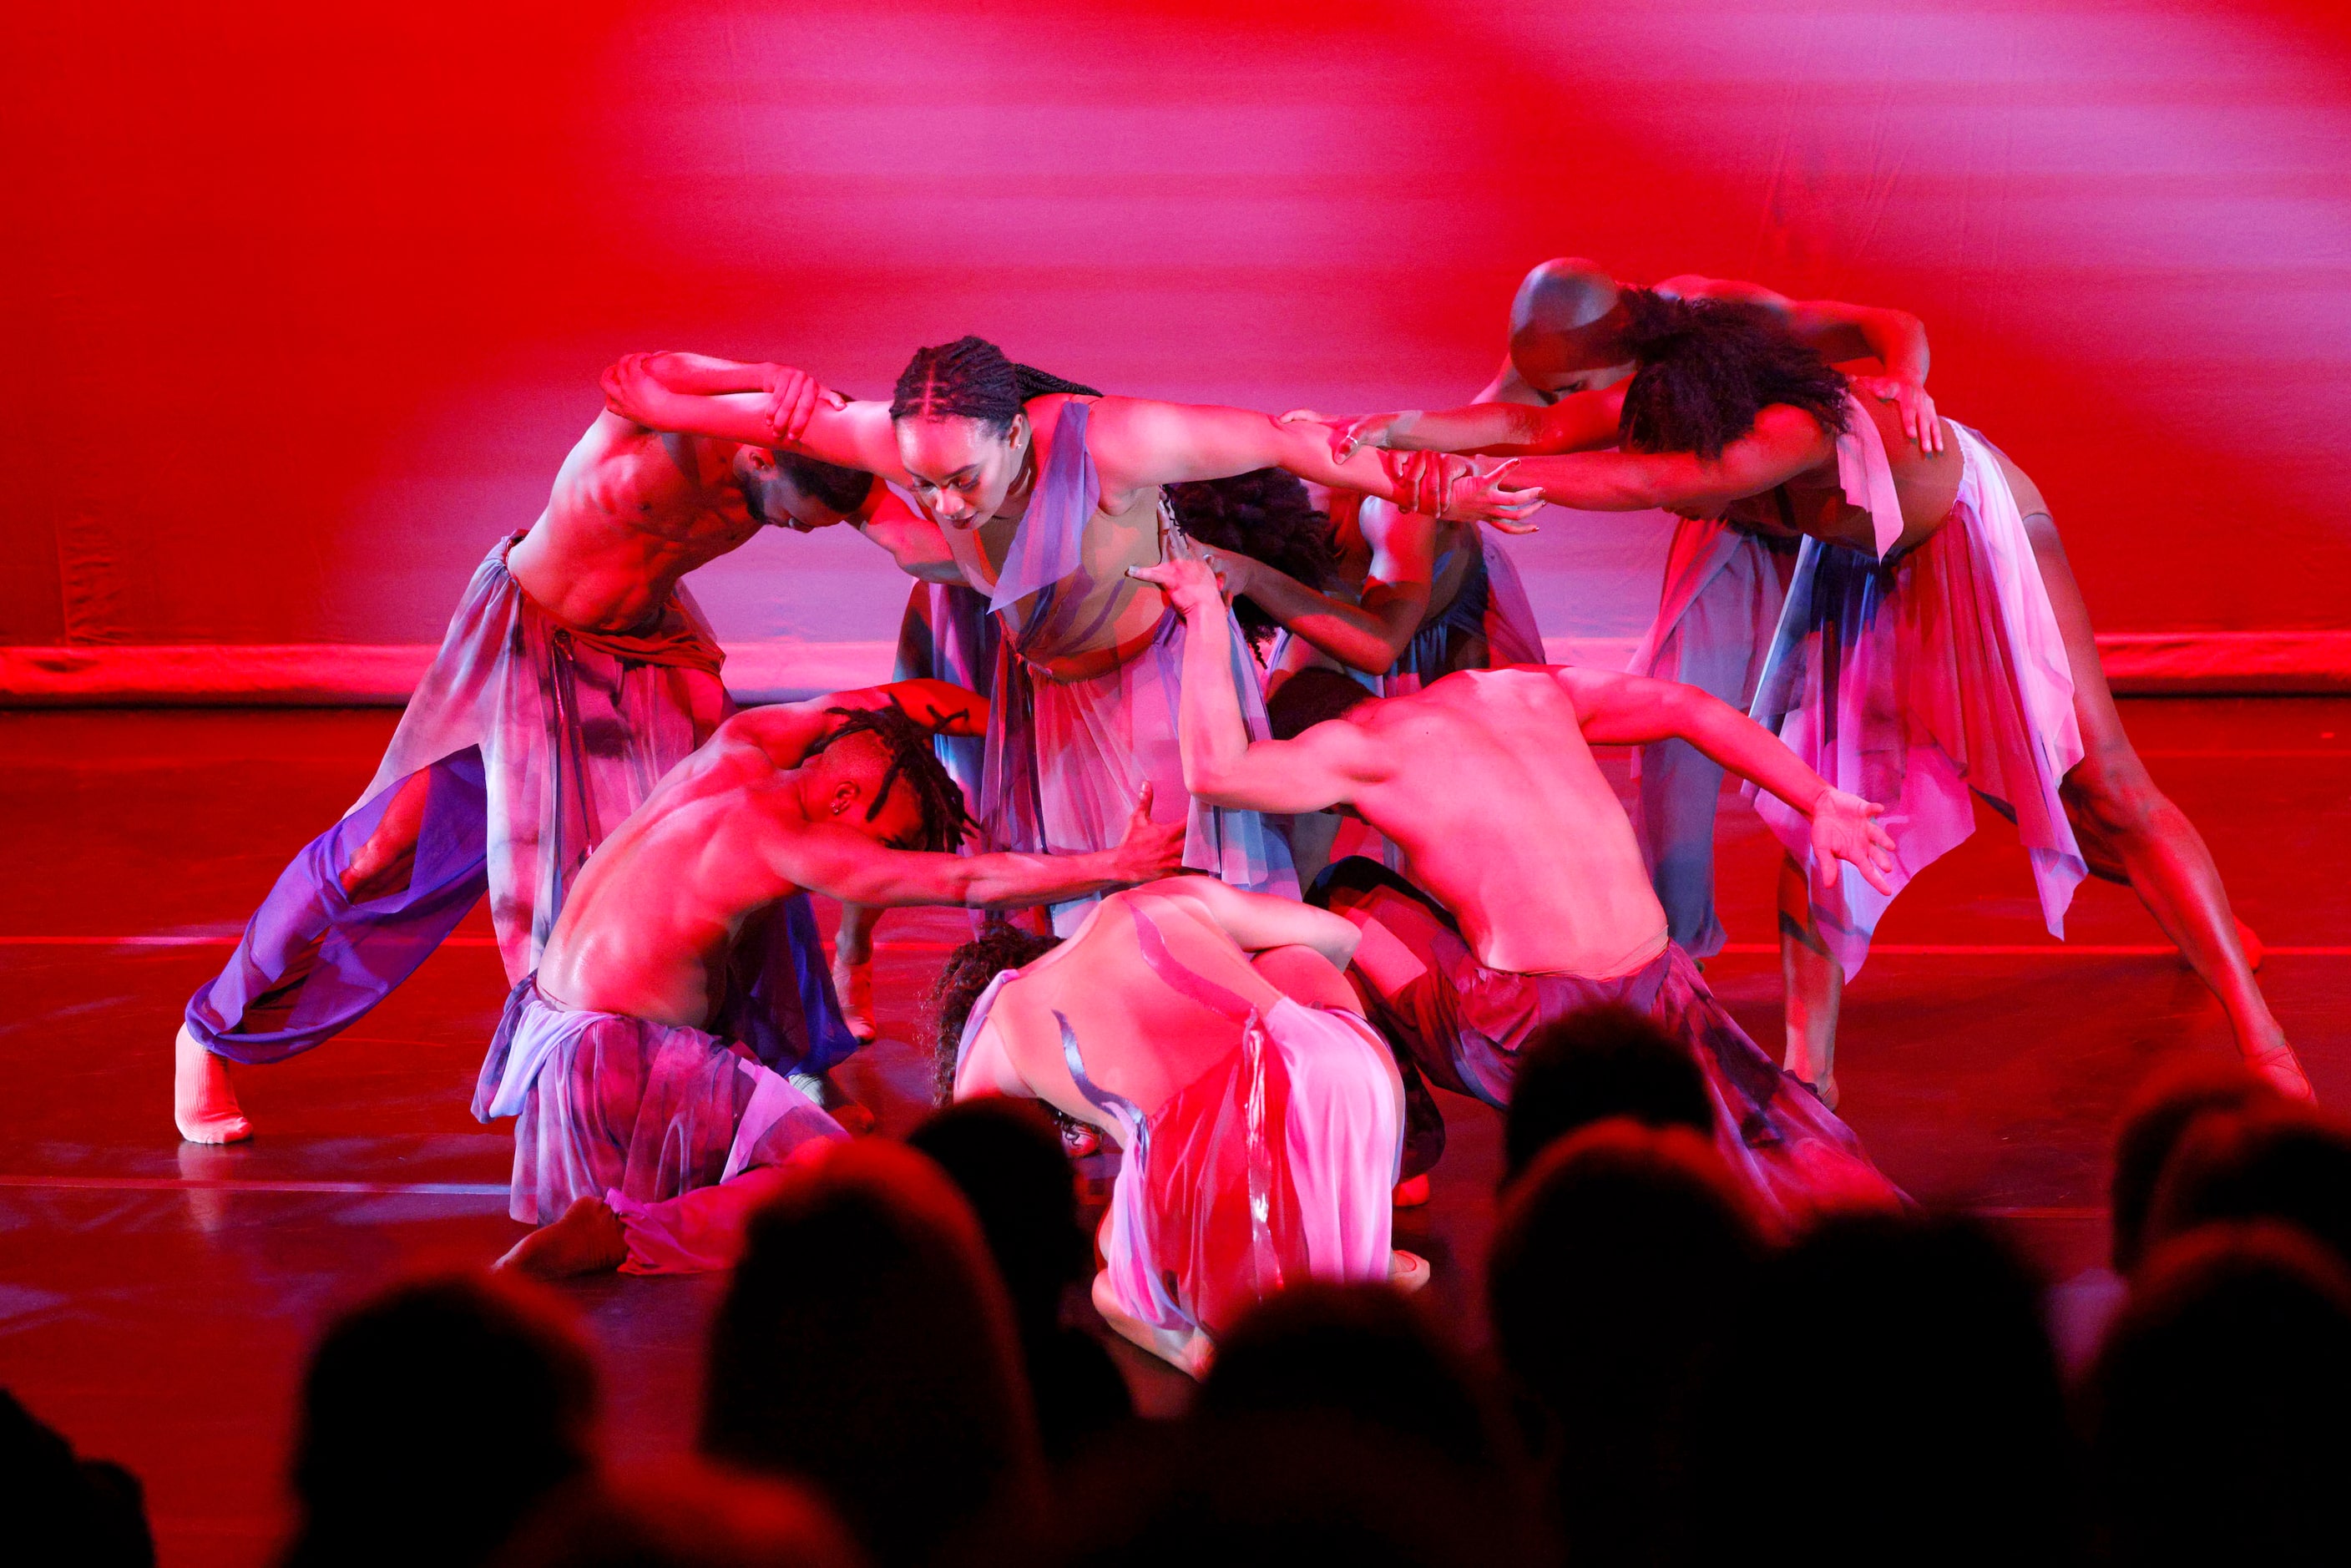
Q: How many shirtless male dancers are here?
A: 4